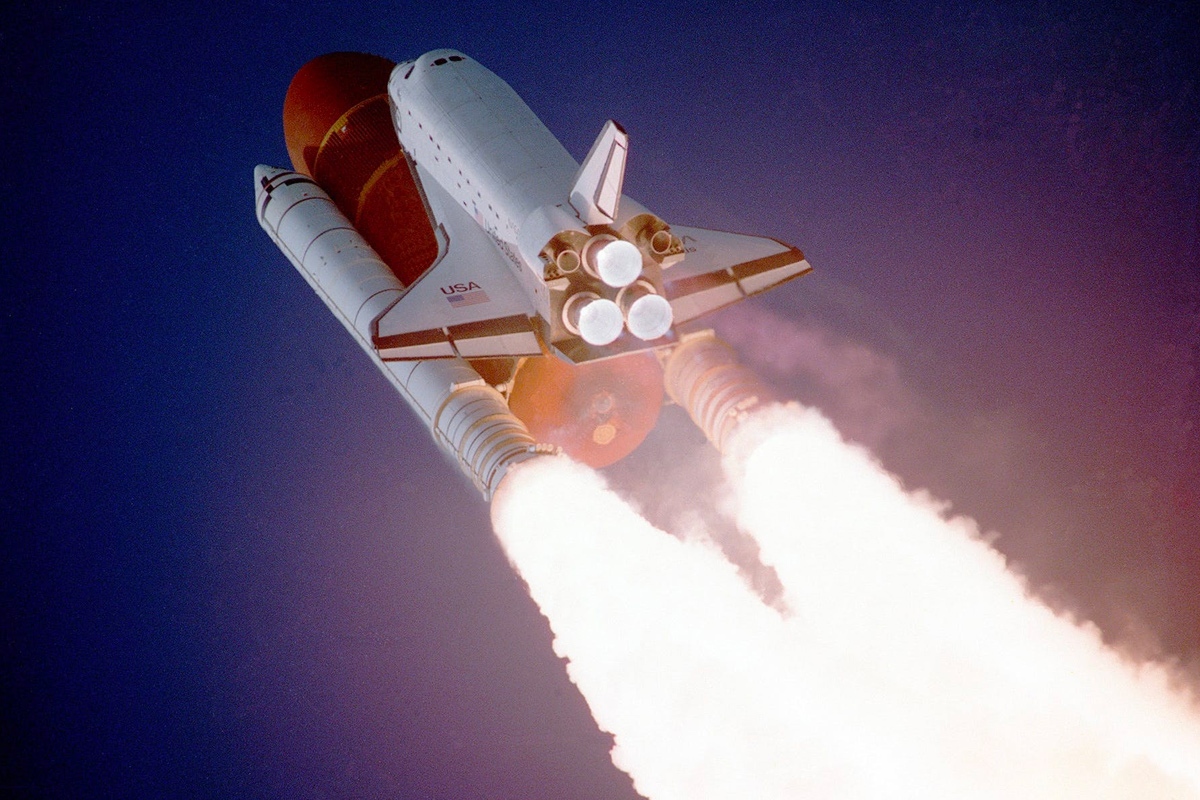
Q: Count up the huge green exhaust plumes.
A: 0